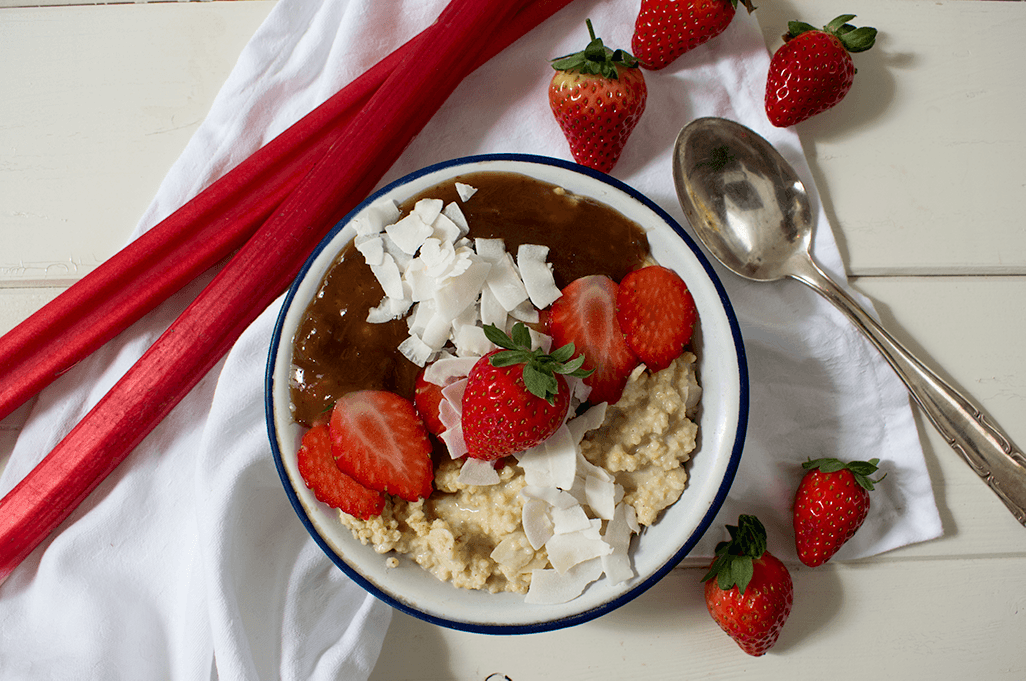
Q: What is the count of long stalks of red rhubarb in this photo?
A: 2